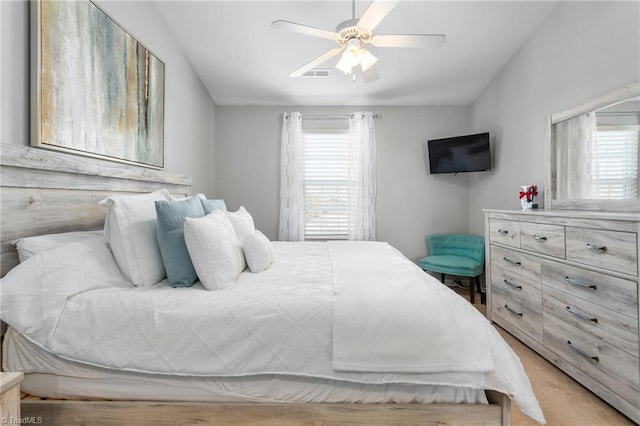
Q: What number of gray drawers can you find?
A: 9